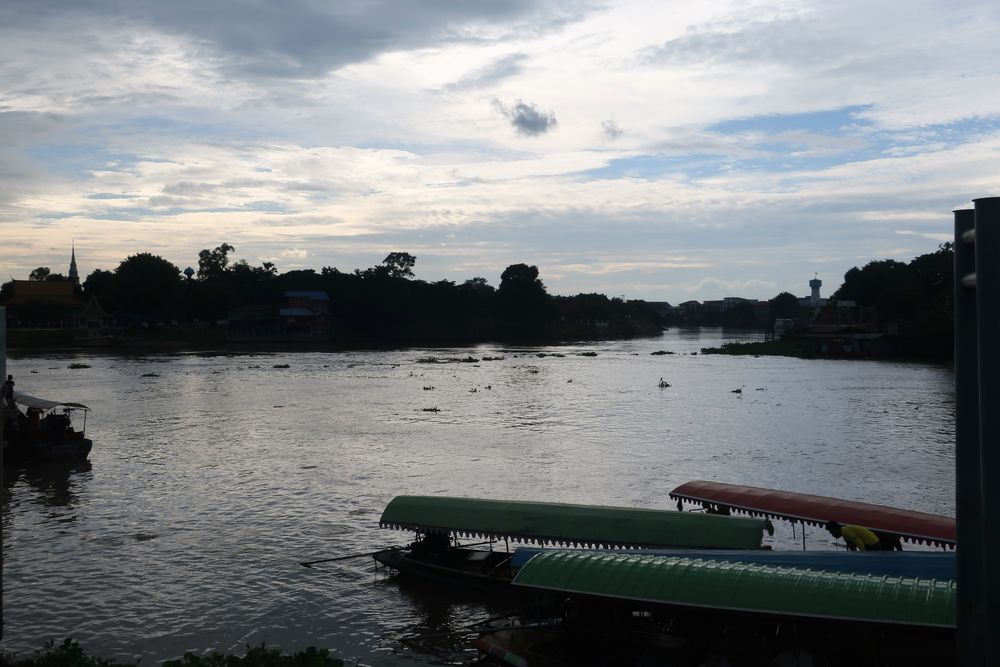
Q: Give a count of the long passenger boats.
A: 4